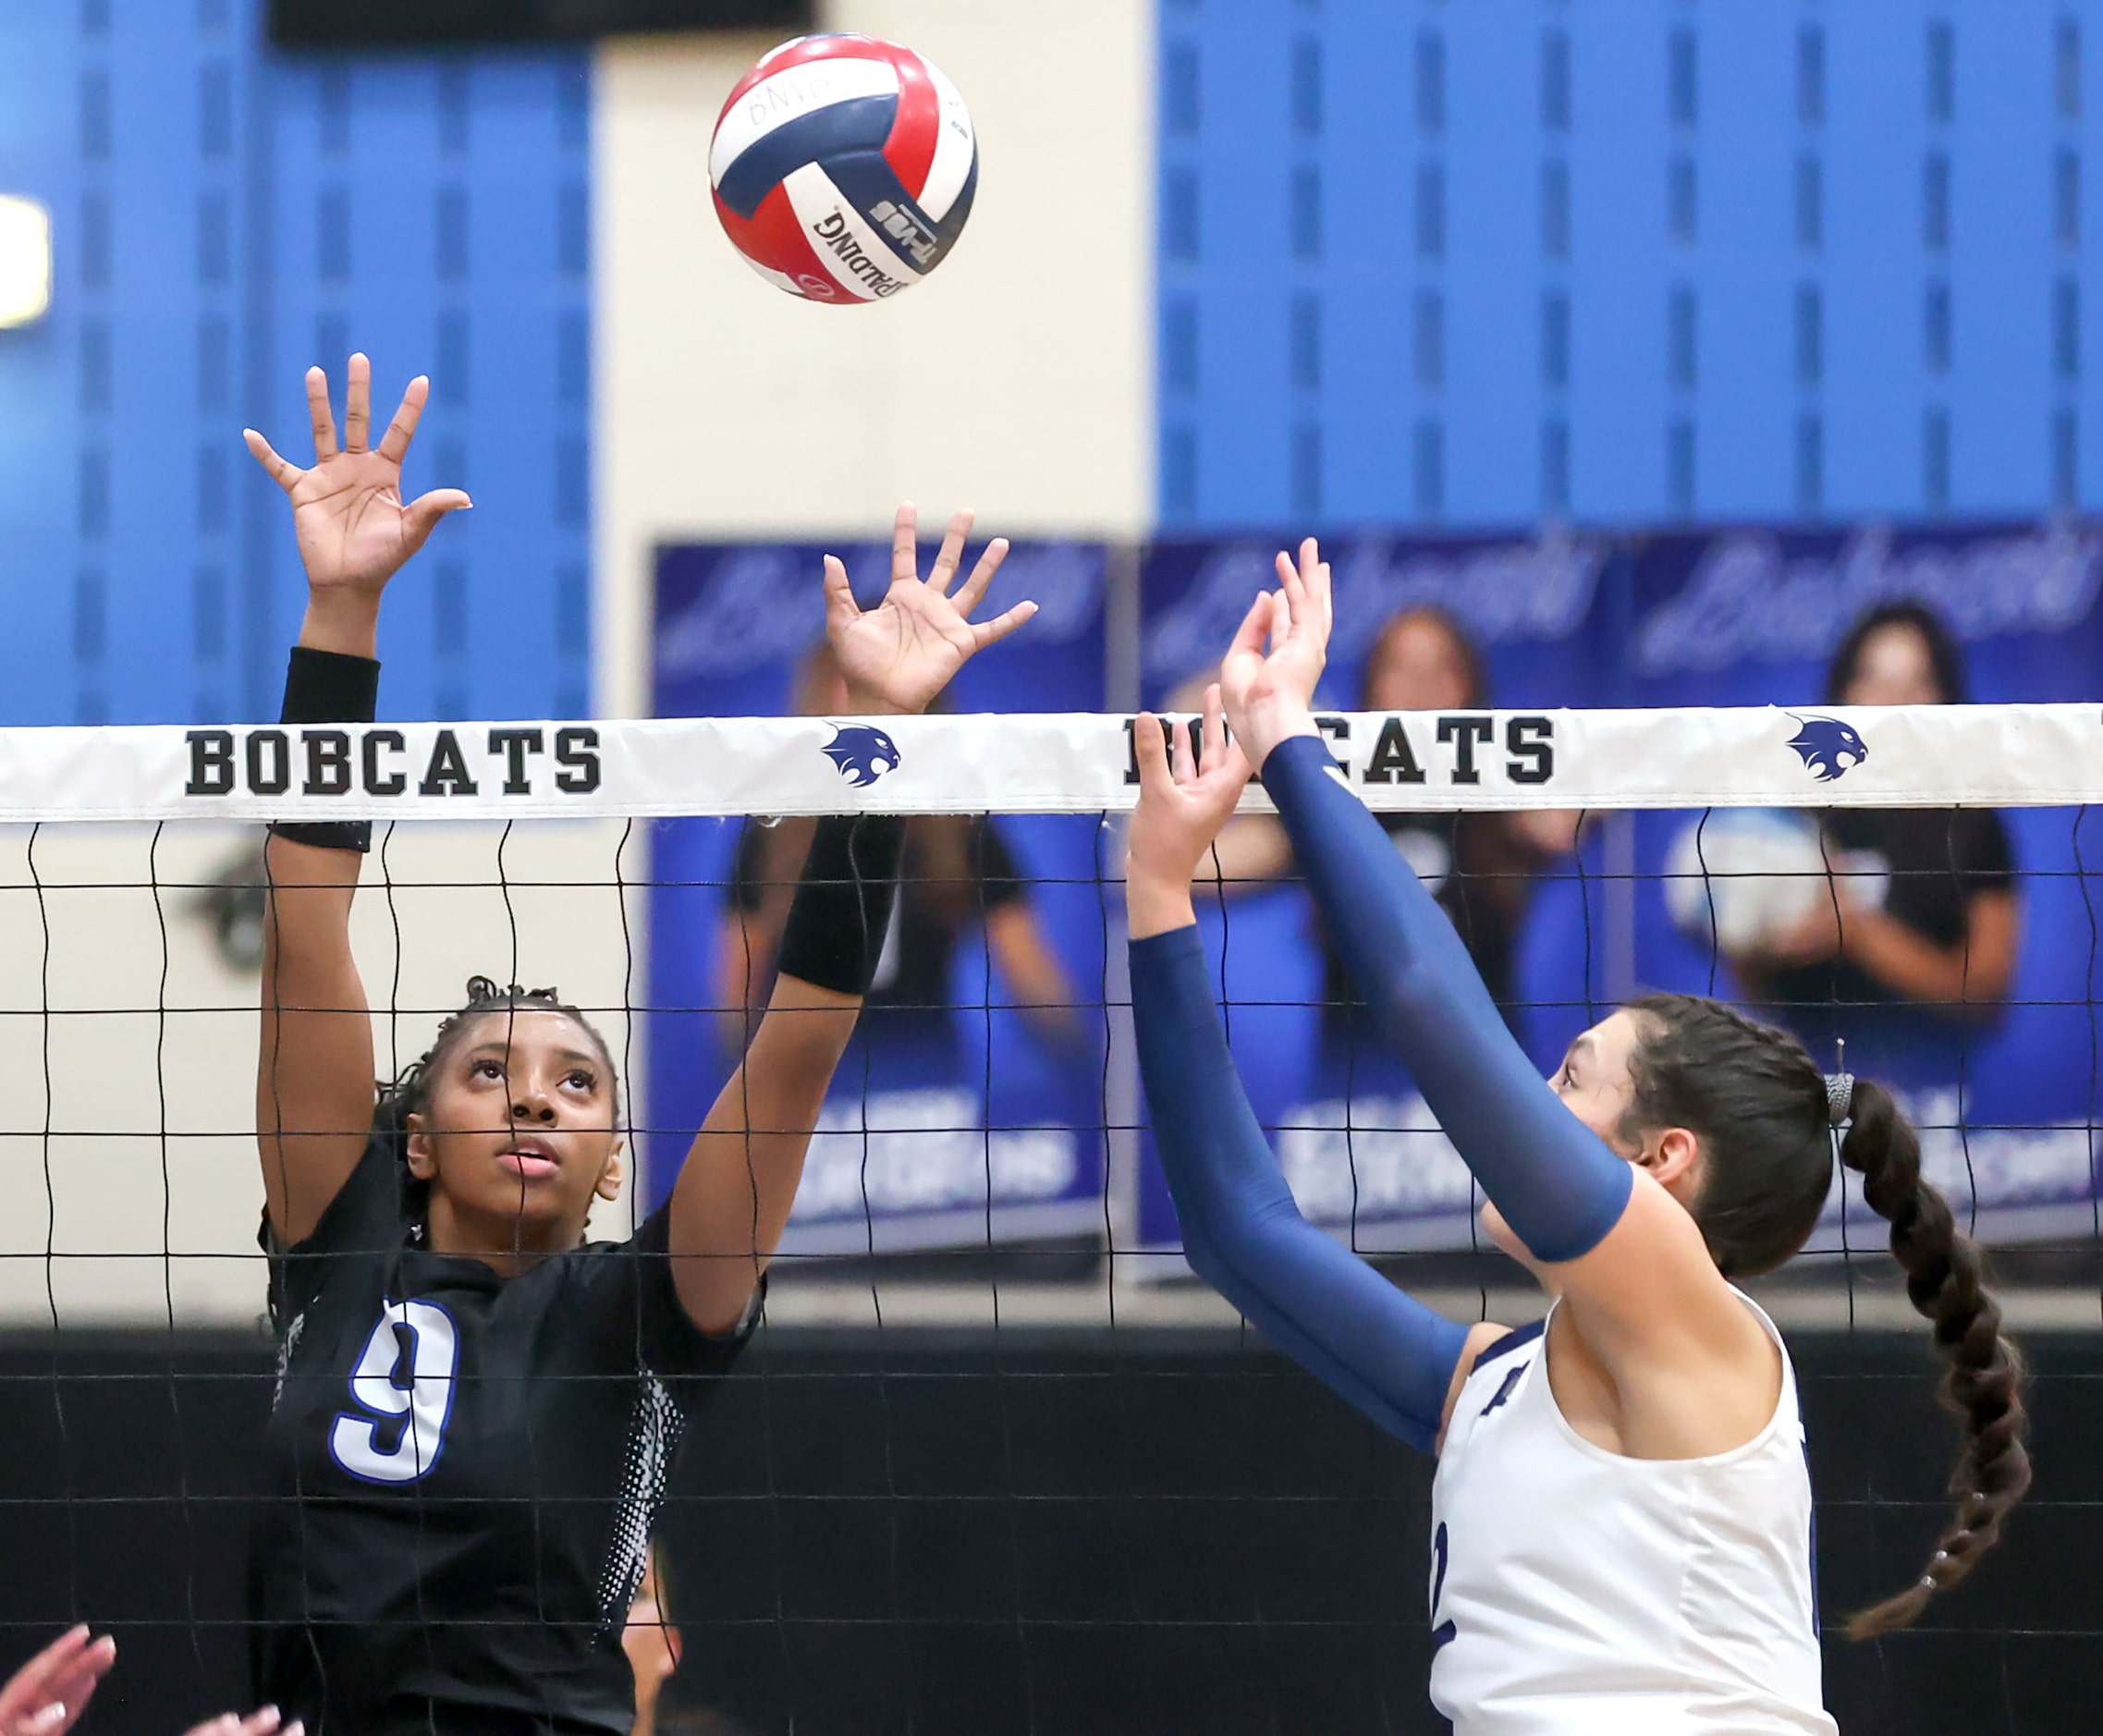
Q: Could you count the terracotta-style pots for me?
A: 0